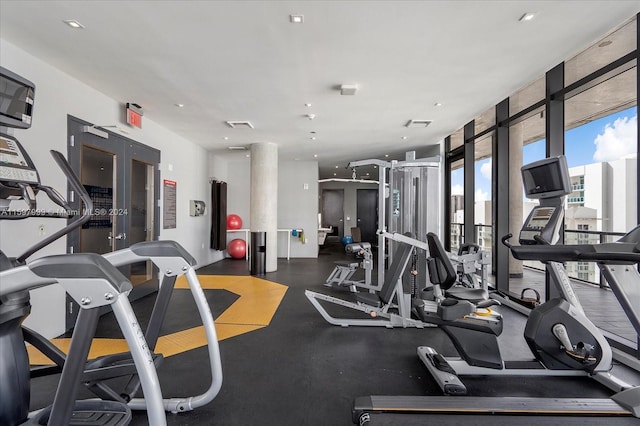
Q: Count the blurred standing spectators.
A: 0